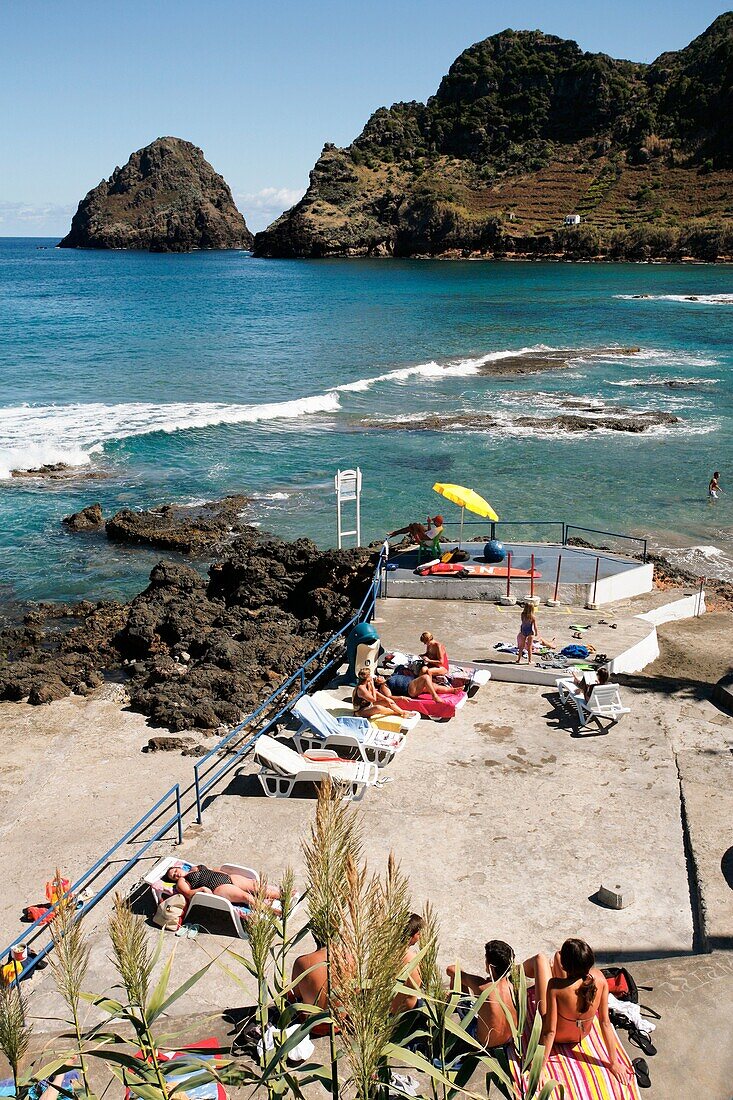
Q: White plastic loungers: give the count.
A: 7